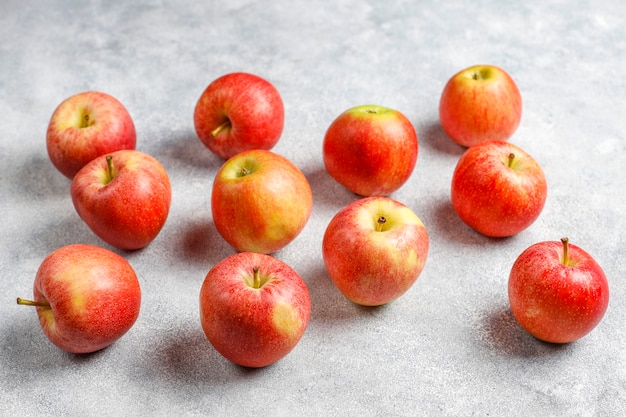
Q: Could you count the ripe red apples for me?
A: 11